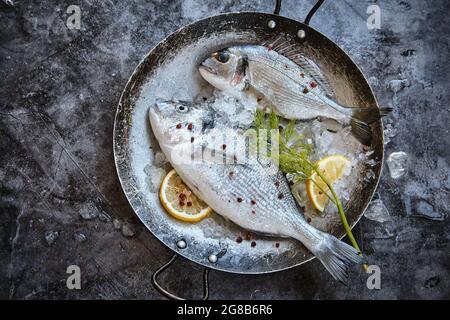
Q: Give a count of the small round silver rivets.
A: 4